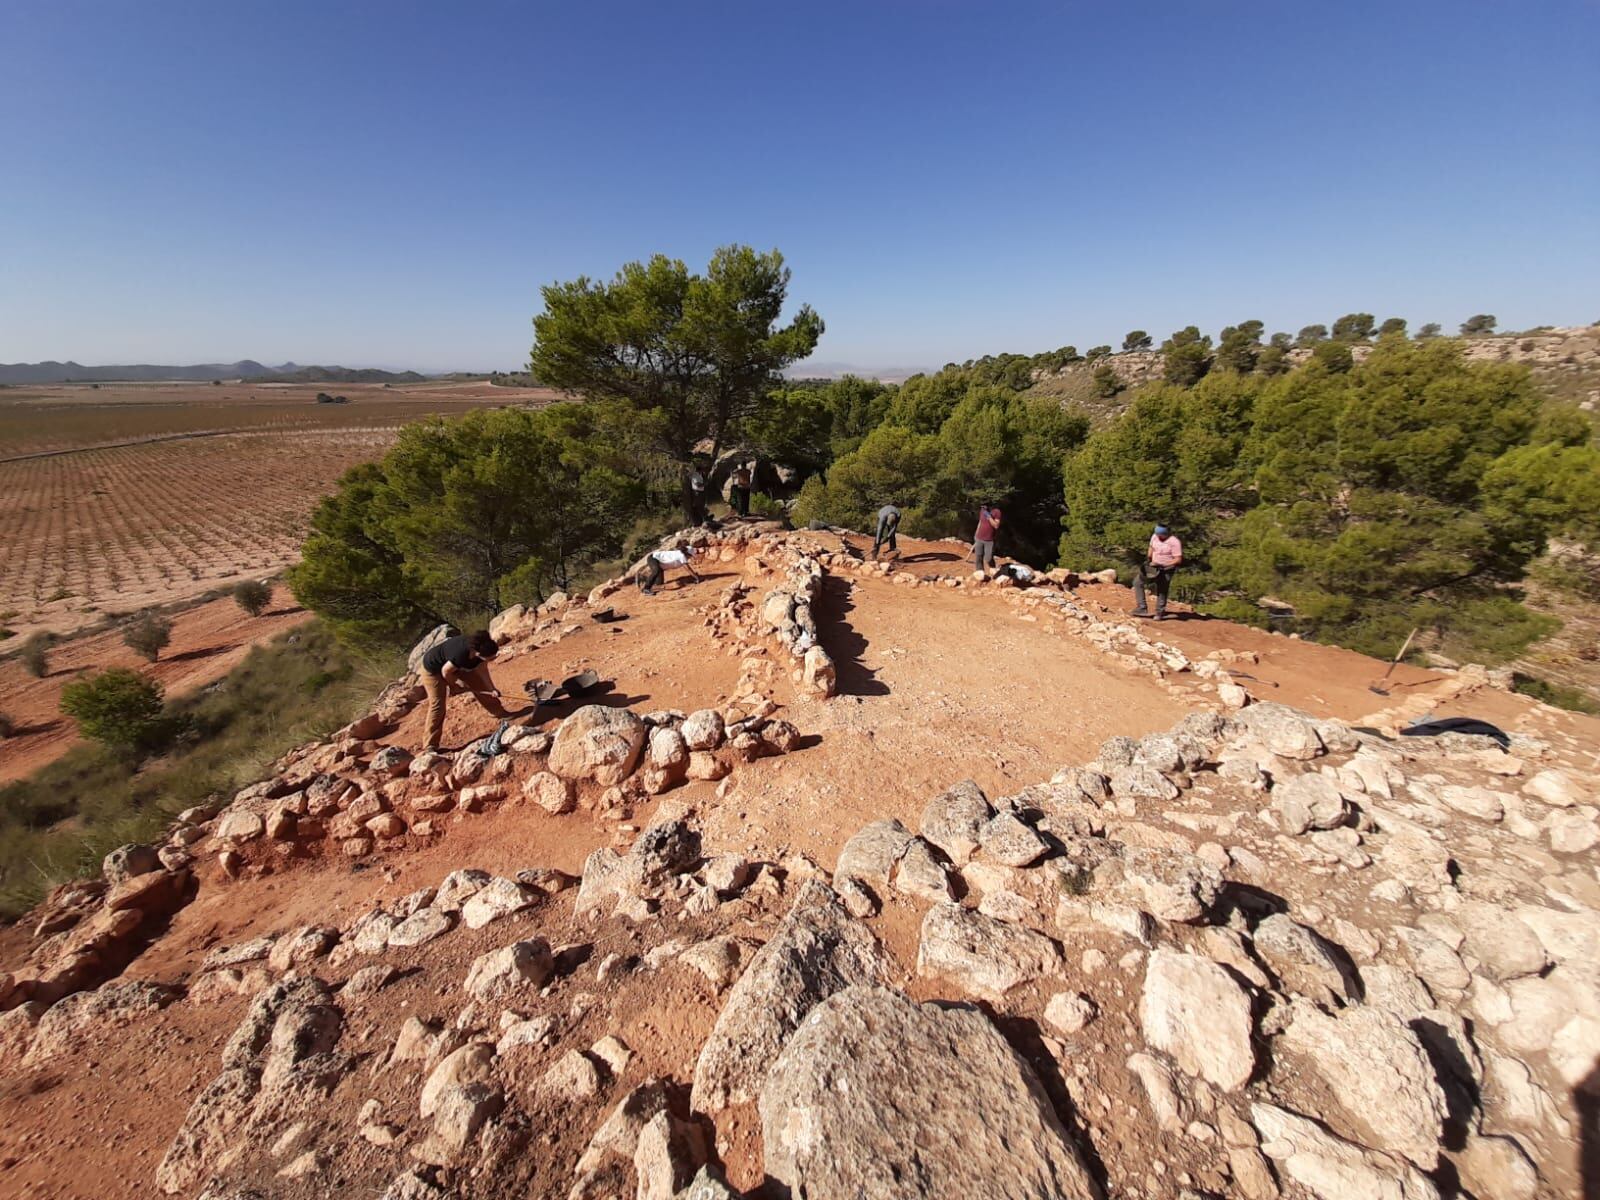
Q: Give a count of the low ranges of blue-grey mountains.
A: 1